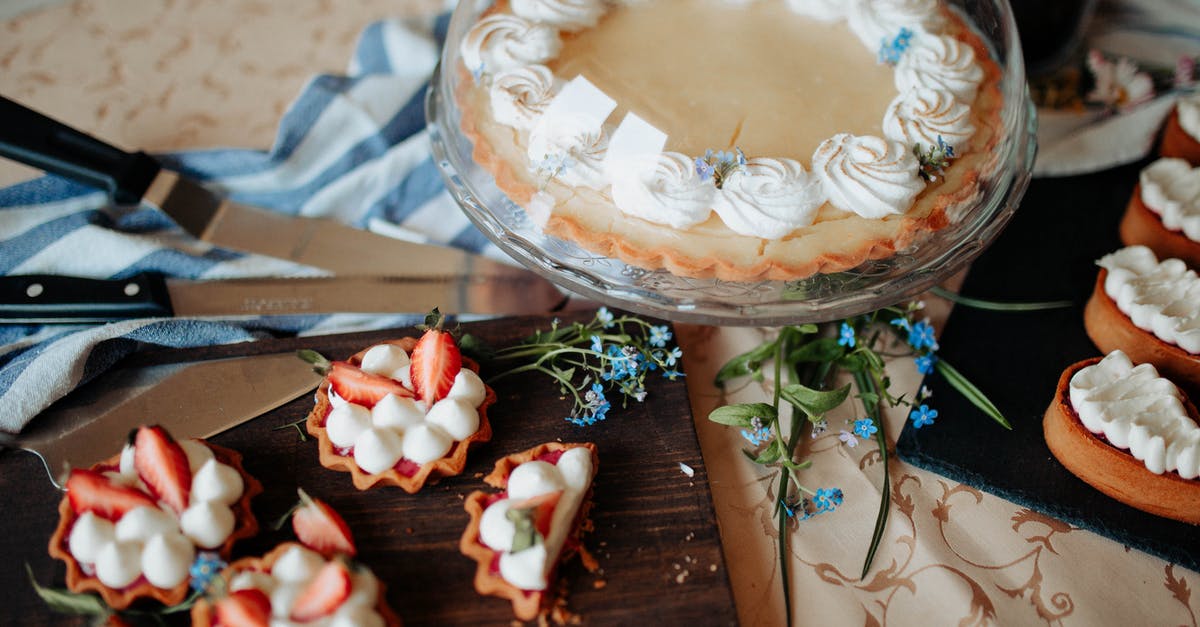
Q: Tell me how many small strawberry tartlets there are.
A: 4